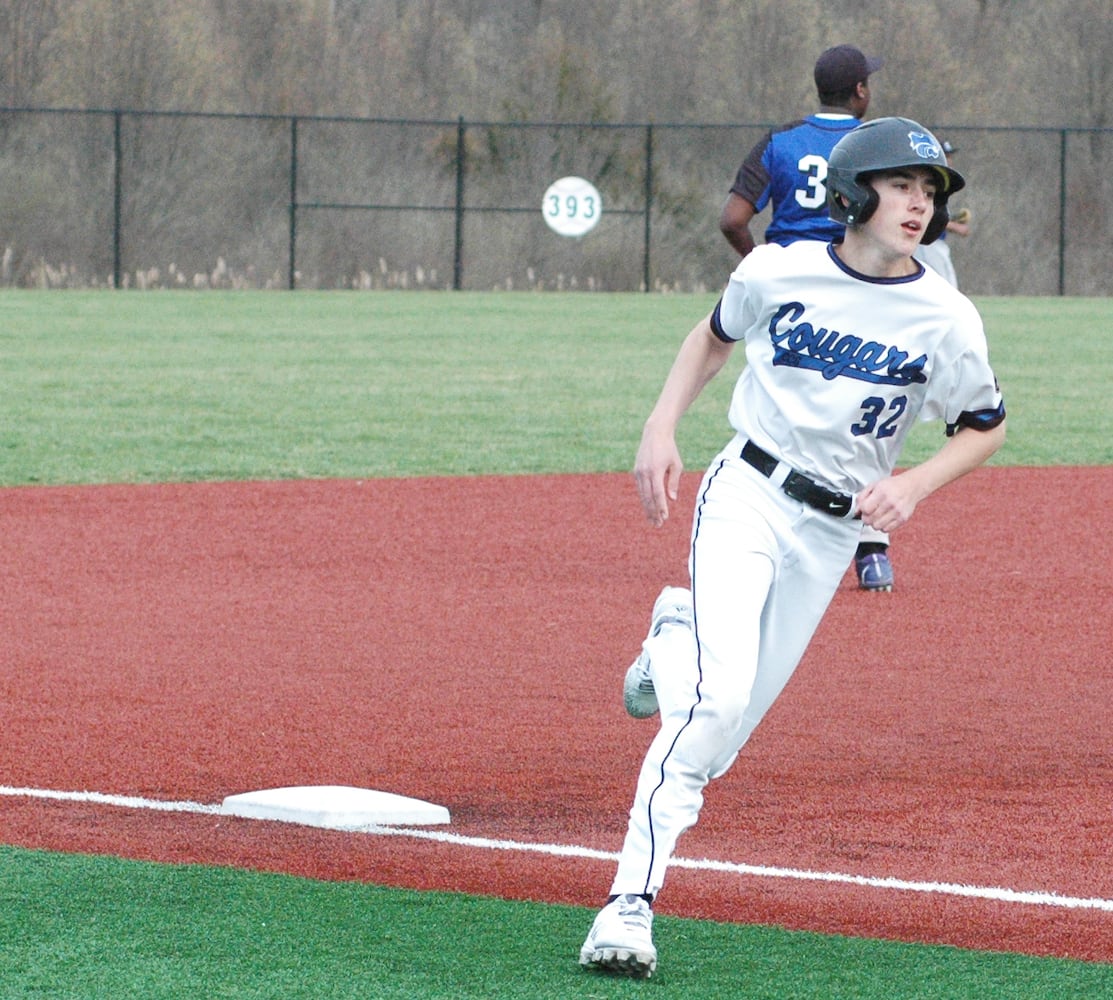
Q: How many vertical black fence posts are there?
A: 5